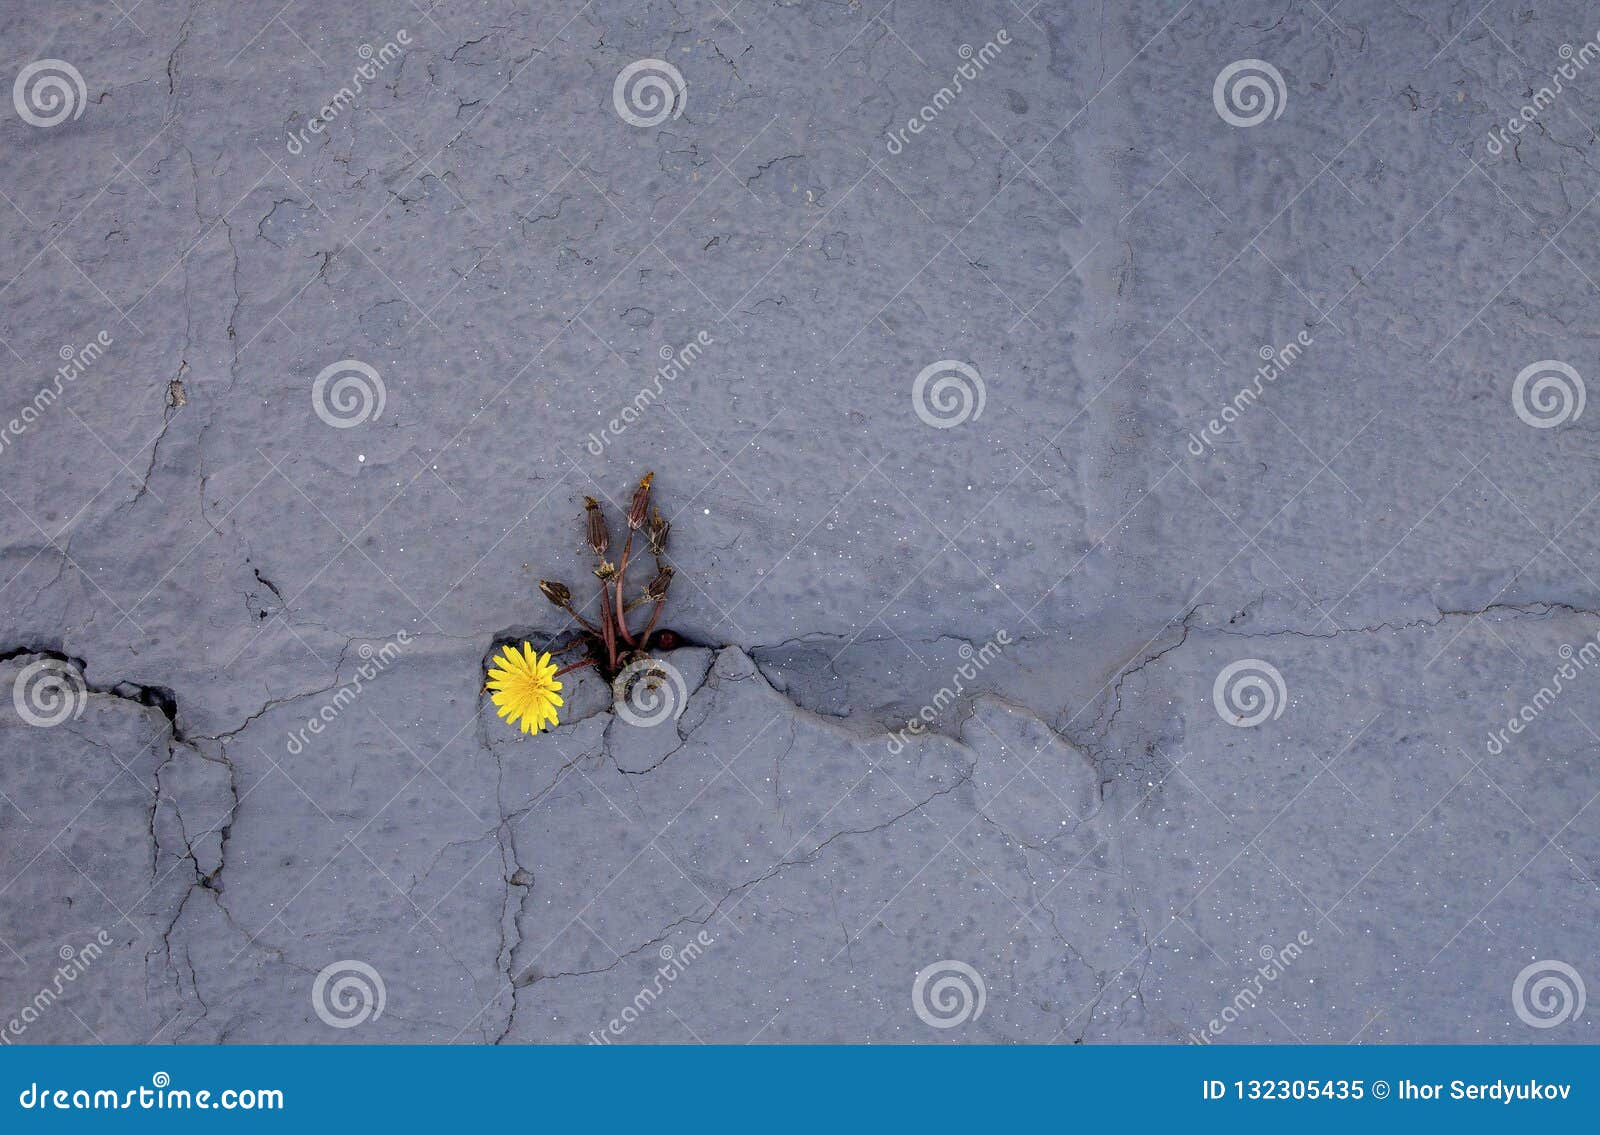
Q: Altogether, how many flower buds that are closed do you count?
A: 5